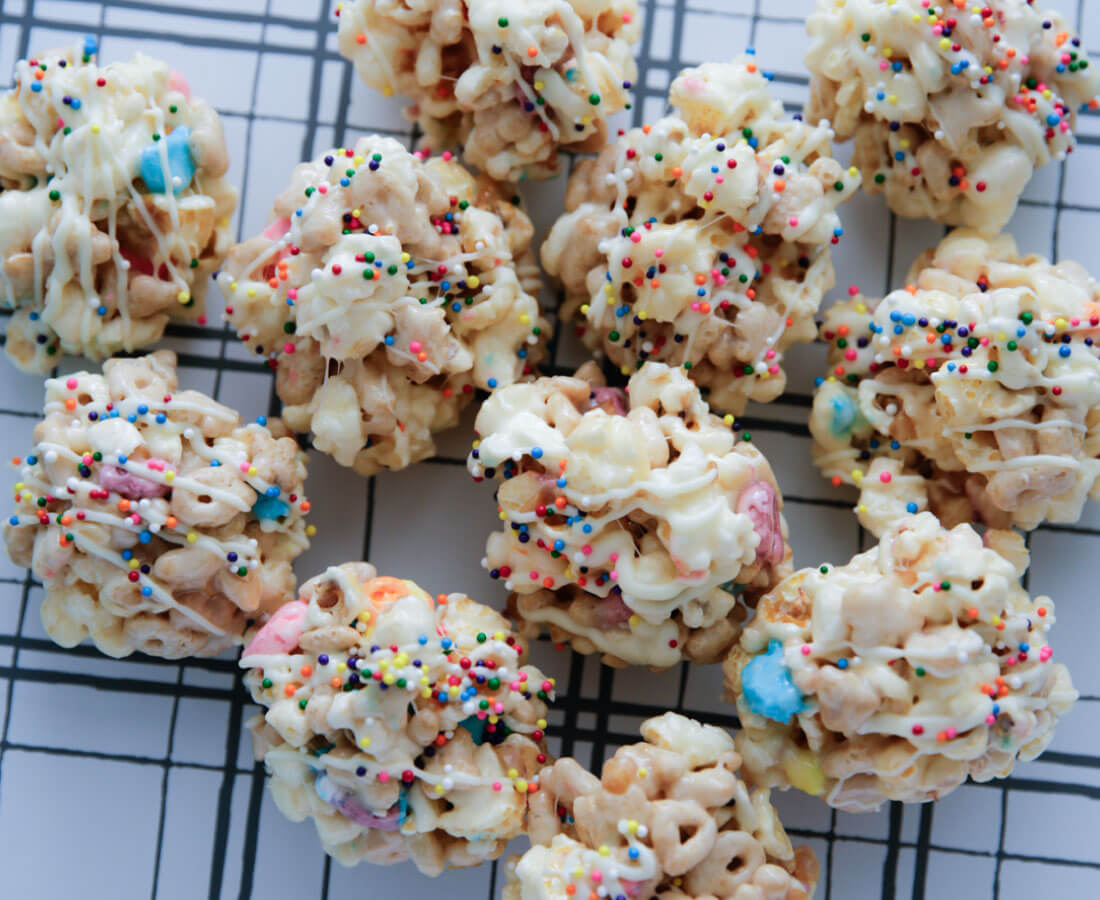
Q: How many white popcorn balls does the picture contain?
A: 11